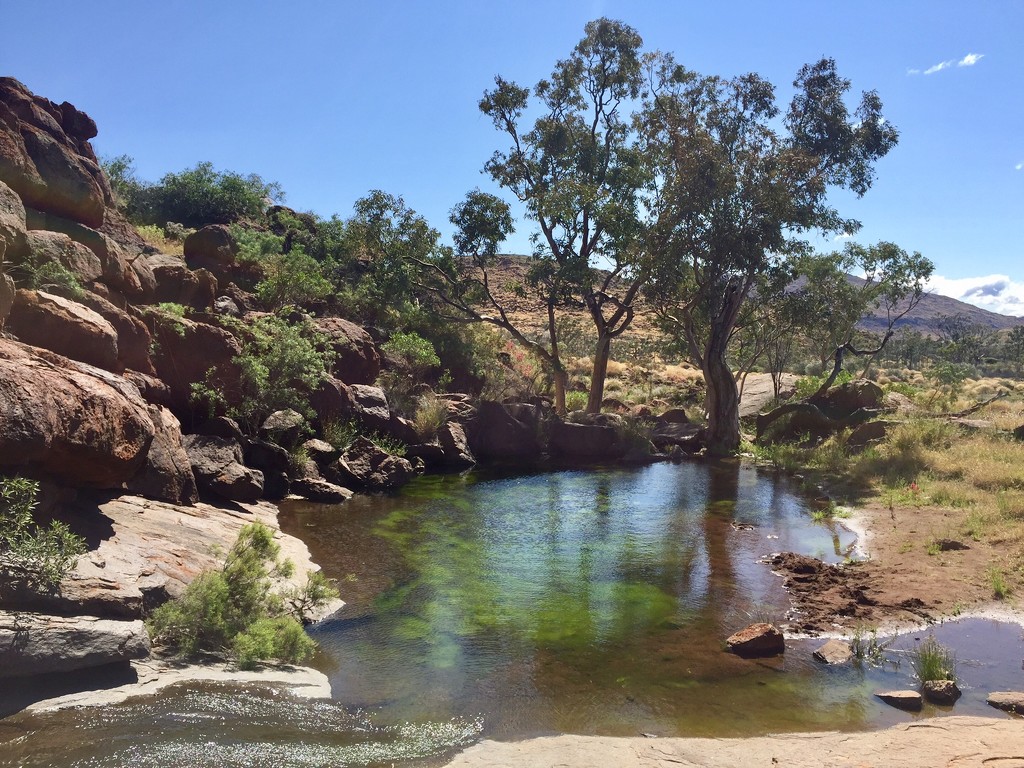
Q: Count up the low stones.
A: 5